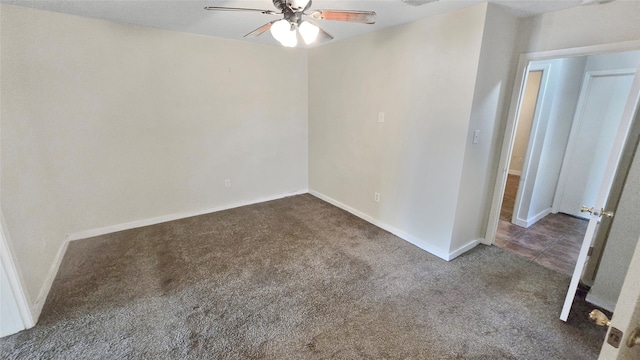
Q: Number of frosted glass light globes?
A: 3